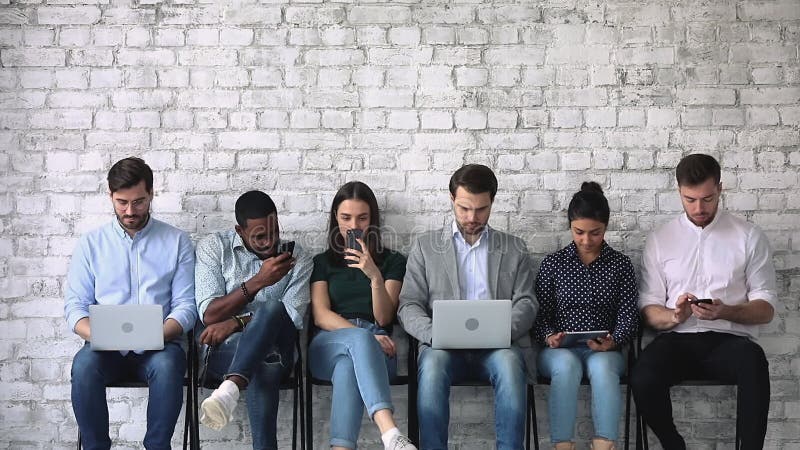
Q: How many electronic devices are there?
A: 6